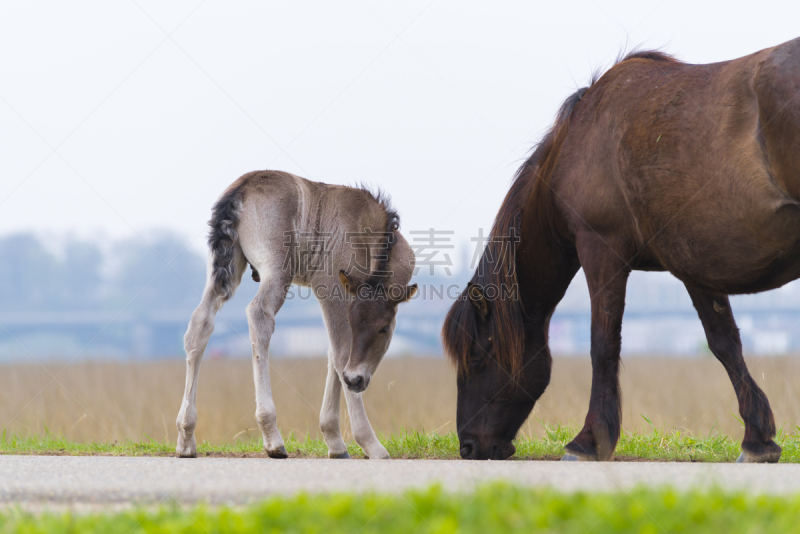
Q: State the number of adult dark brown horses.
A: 1